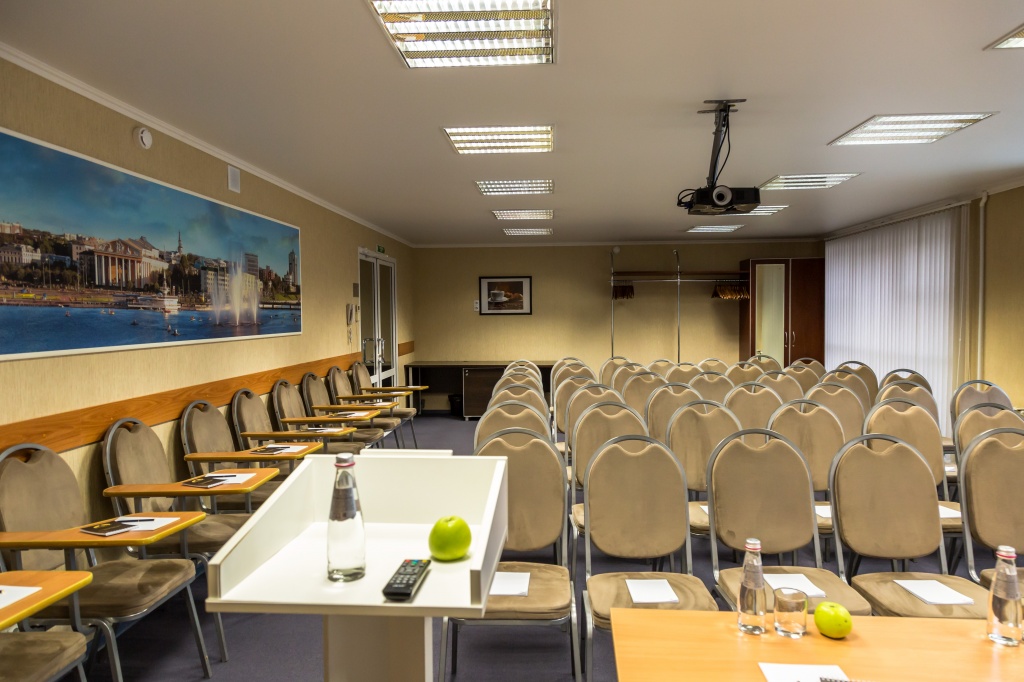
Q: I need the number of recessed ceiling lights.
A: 10